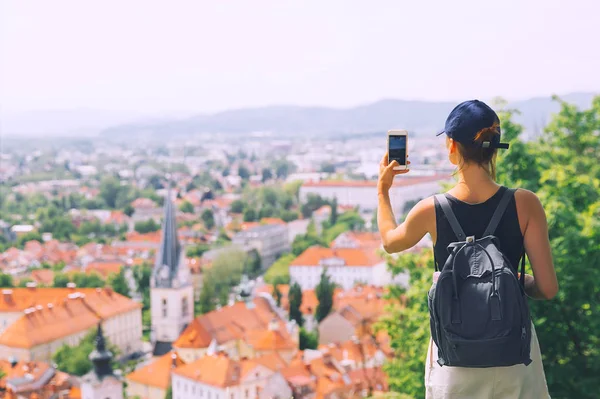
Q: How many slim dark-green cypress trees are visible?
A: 2